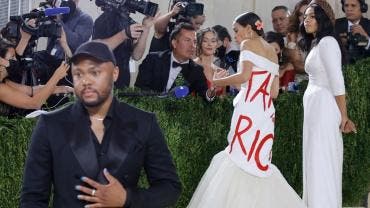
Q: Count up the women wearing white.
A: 2